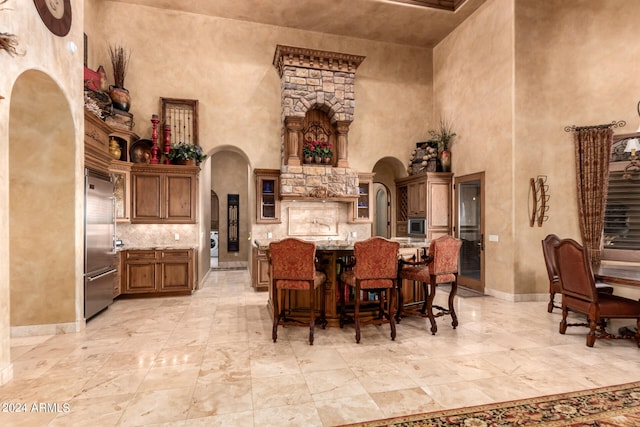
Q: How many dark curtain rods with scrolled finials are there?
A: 1